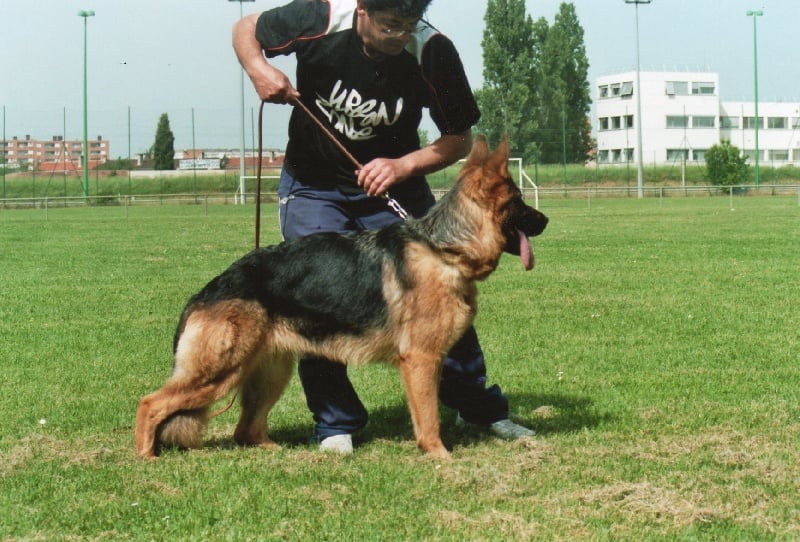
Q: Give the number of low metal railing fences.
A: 1